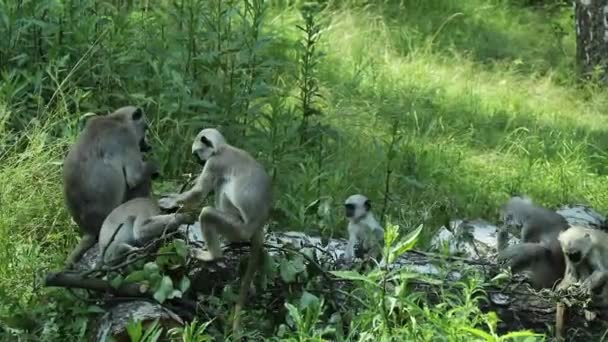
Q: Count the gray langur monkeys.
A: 6